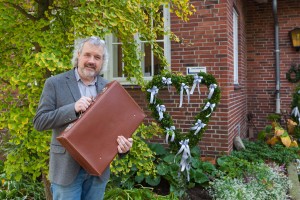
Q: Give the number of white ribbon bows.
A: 10